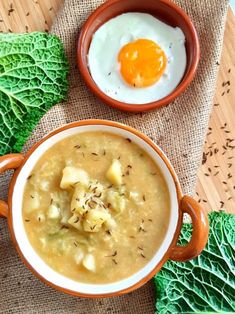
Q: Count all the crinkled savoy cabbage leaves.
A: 2